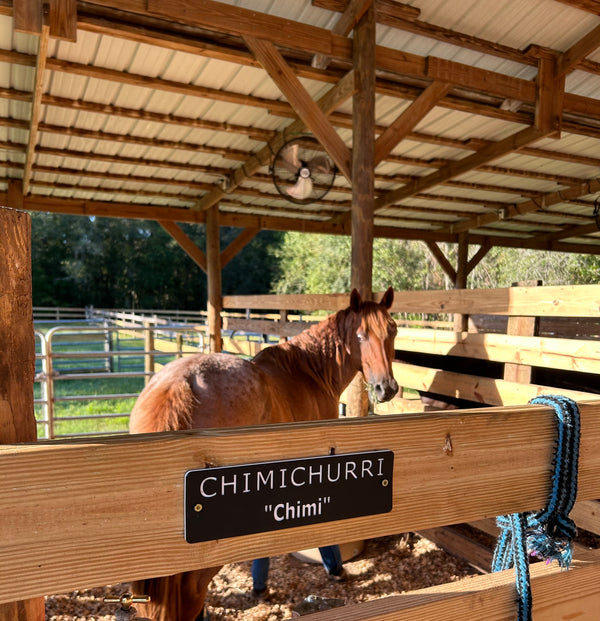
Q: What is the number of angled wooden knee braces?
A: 6